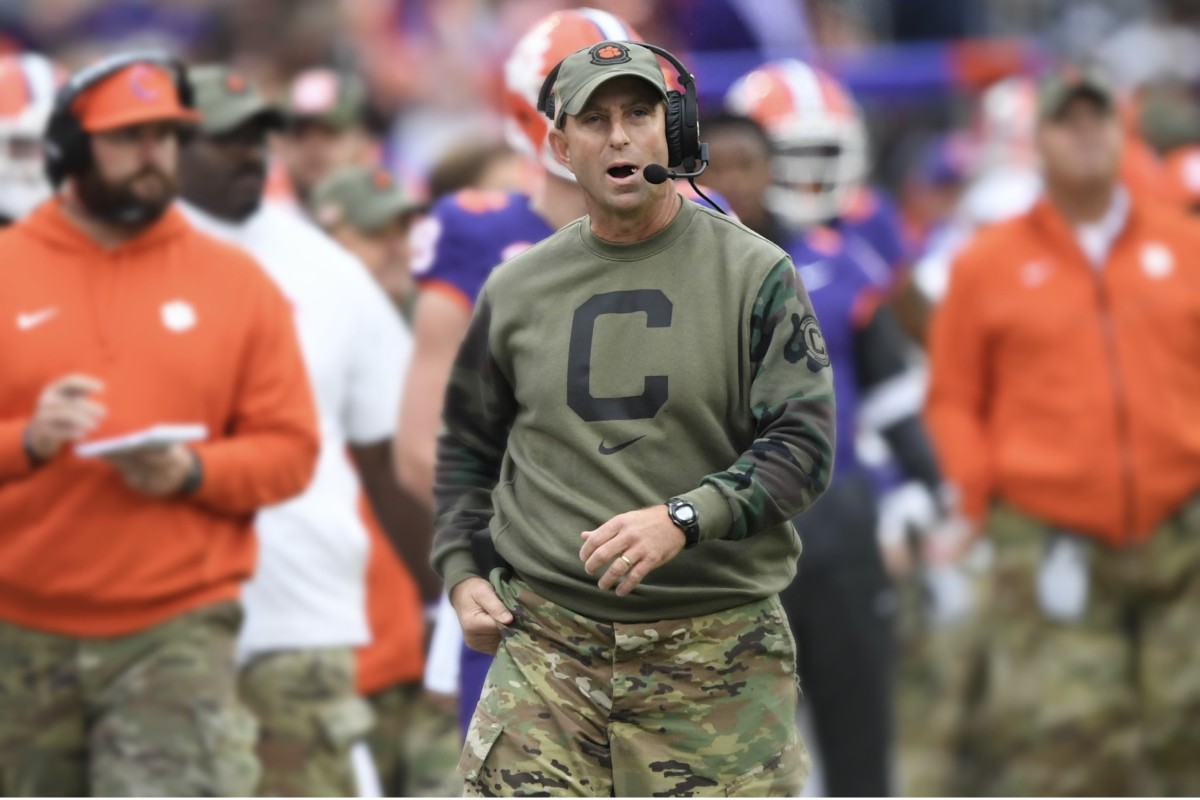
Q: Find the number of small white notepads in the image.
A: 1